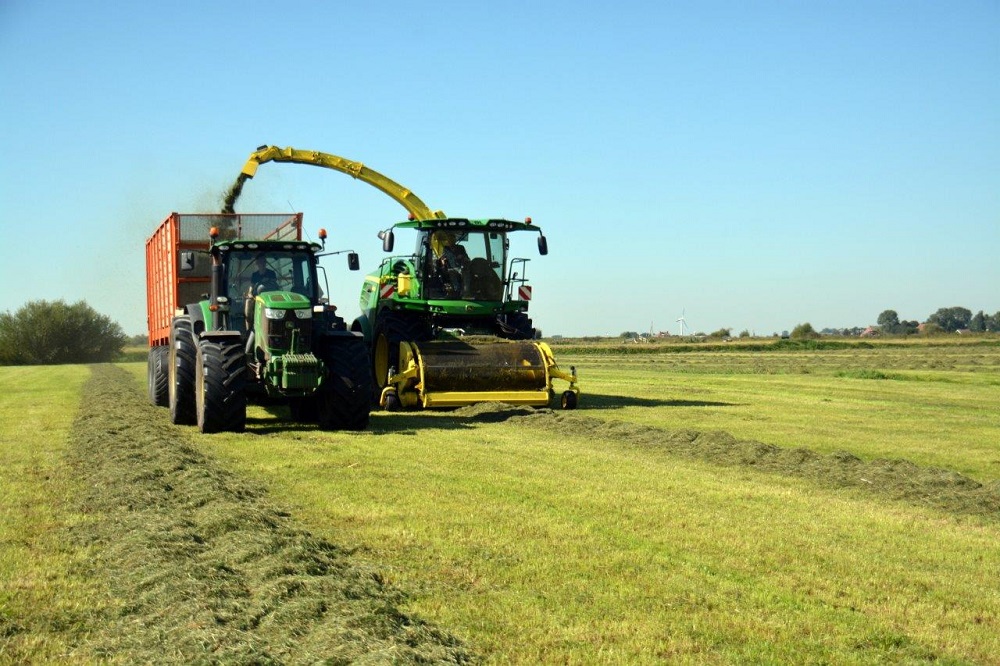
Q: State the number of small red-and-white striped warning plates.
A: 2